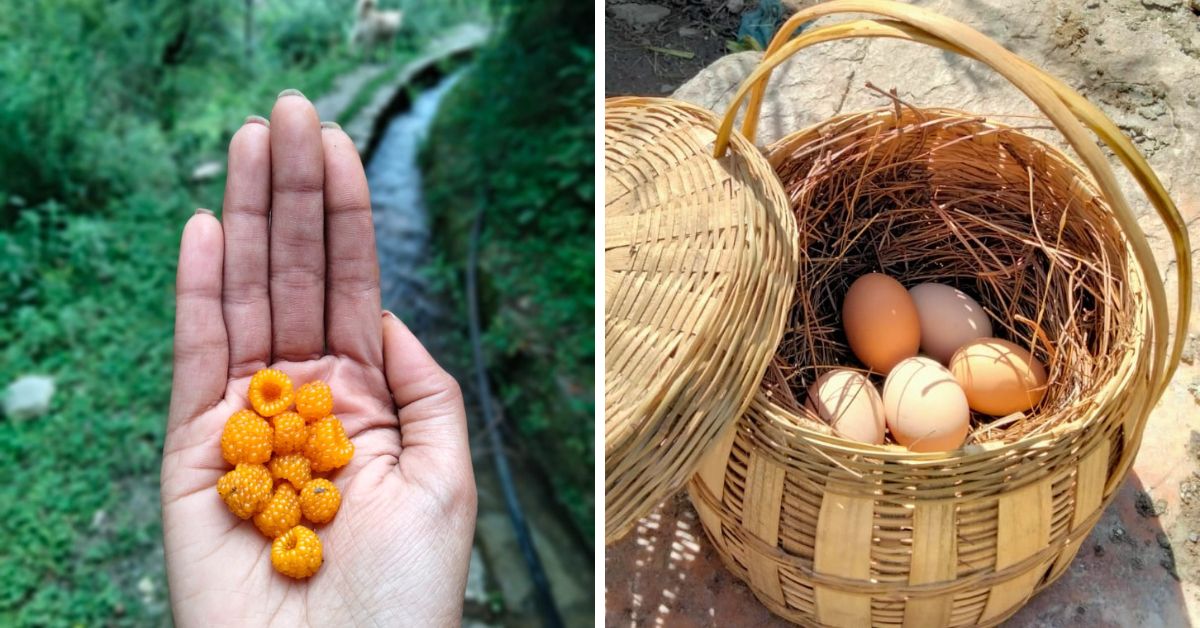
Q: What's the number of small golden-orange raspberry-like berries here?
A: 10